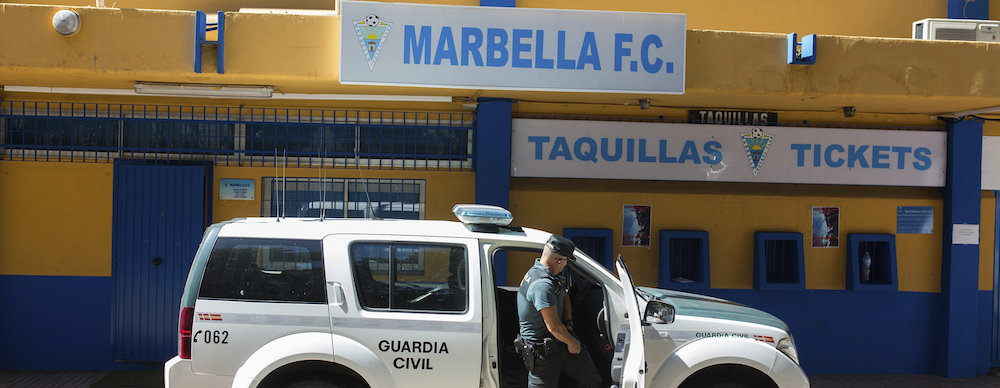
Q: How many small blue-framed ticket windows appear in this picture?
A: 4